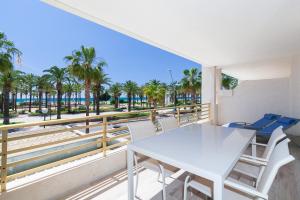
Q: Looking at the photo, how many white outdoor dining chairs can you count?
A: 4